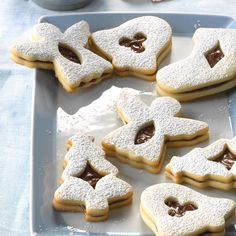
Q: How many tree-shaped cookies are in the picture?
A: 2